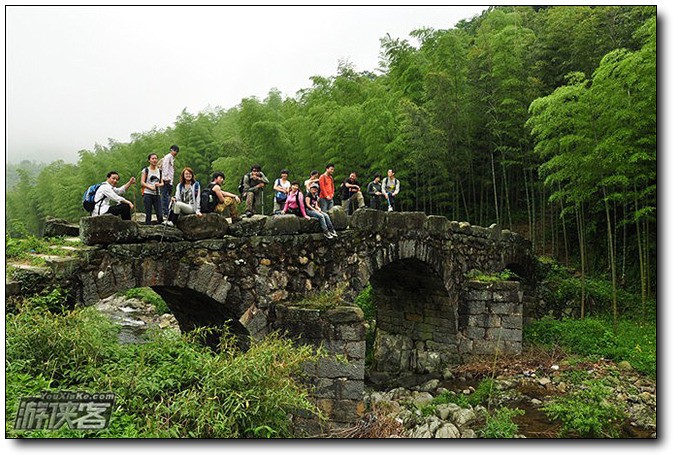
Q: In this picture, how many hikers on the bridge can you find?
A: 14